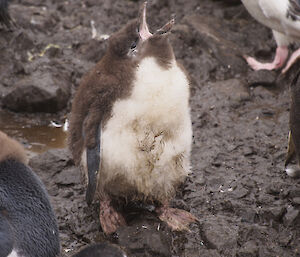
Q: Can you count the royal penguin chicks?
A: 1